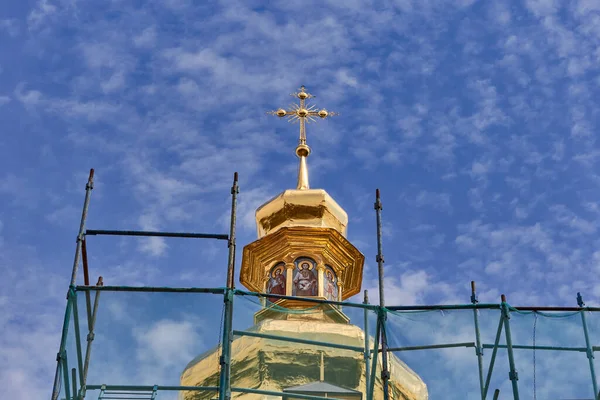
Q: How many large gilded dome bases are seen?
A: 1